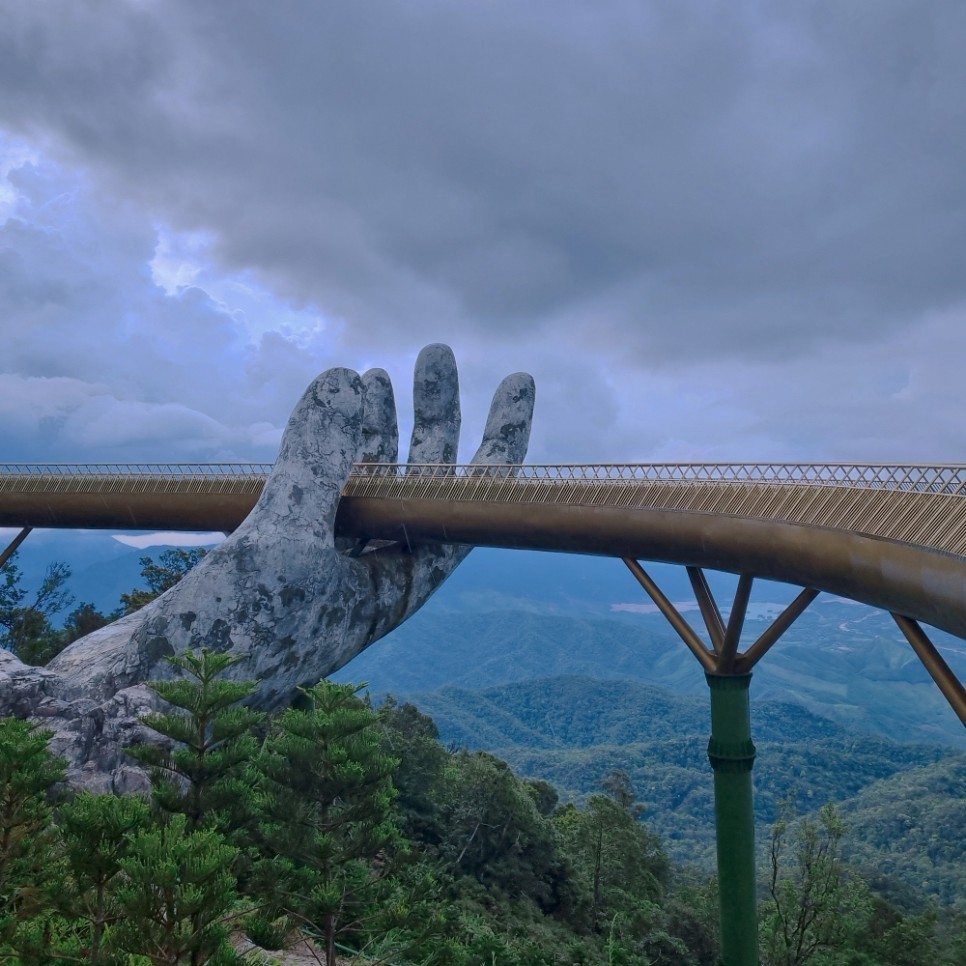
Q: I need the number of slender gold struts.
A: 6